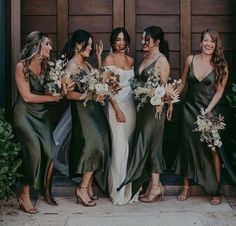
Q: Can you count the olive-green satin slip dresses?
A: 4